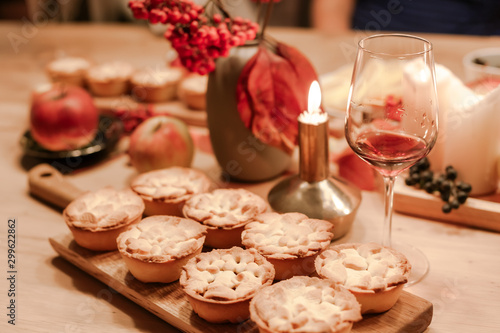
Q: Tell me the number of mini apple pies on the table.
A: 12